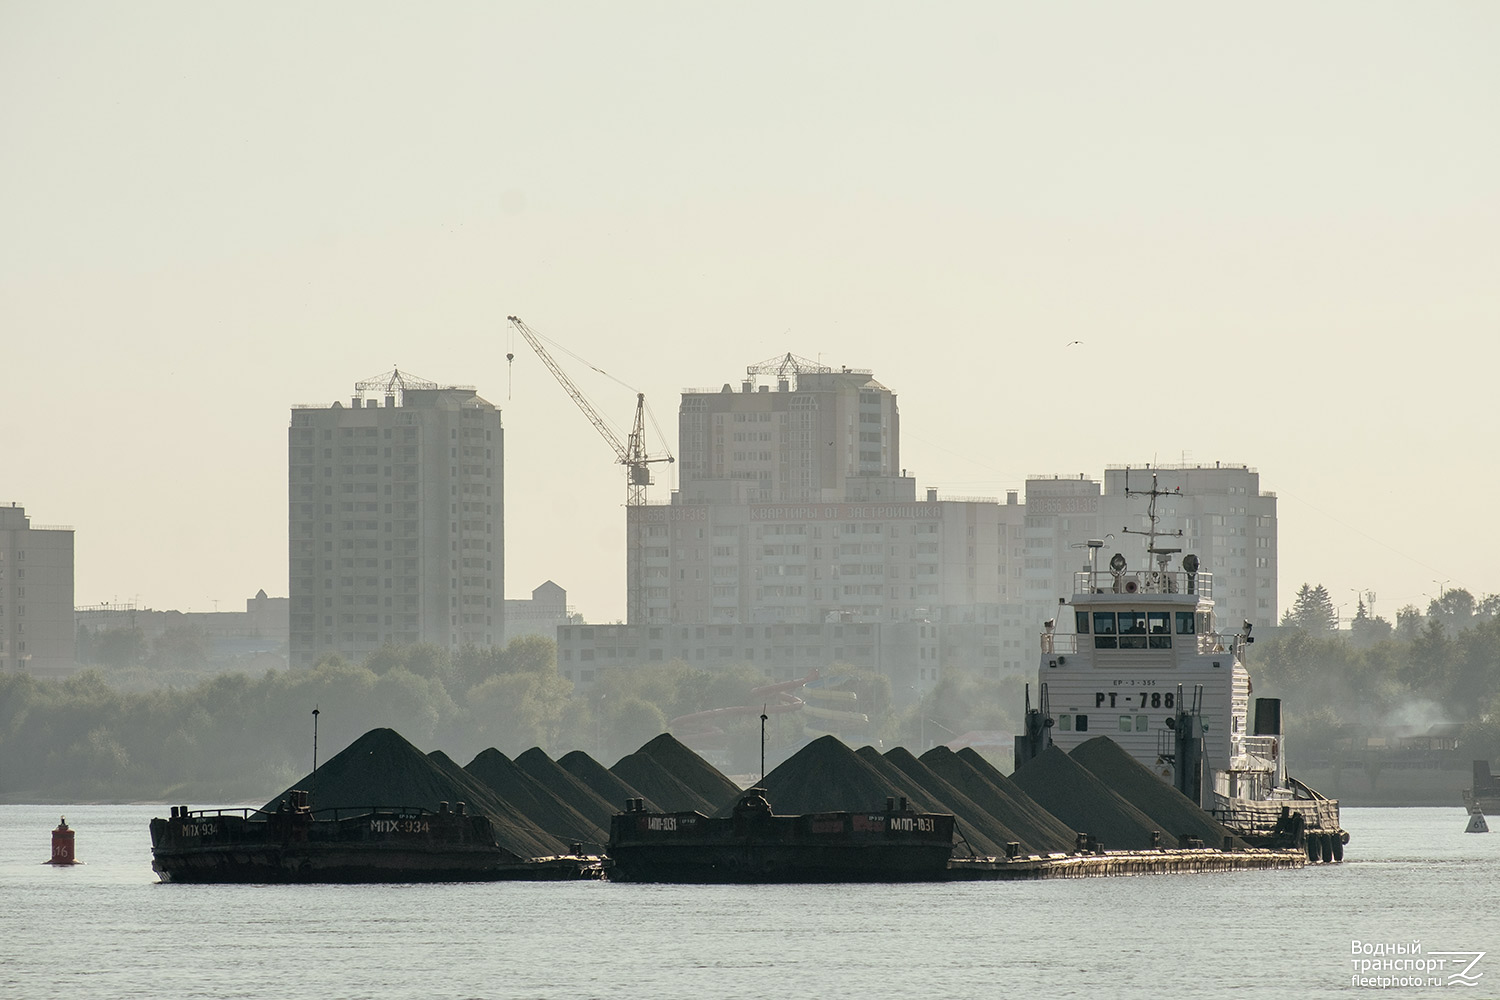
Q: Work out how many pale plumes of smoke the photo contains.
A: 1